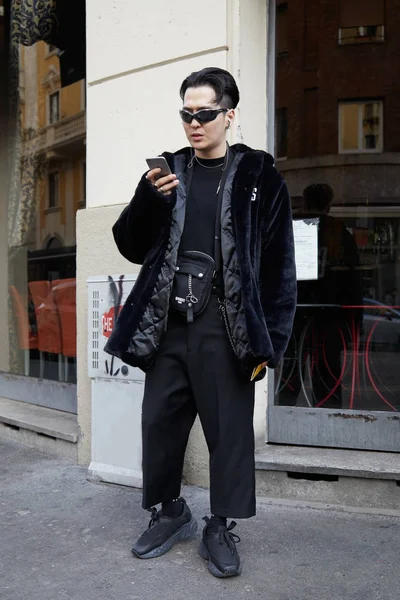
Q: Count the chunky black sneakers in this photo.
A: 2